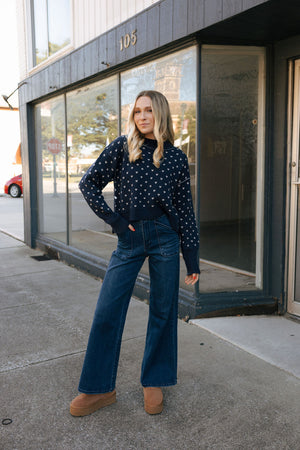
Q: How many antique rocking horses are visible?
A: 0